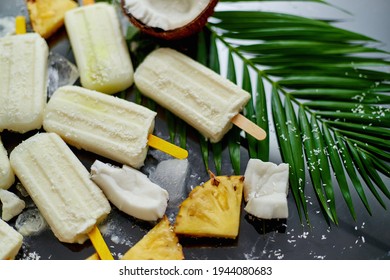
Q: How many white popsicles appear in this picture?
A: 7